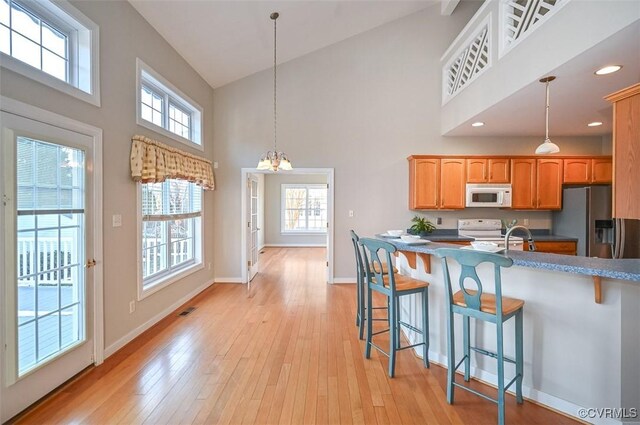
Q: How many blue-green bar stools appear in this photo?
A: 3